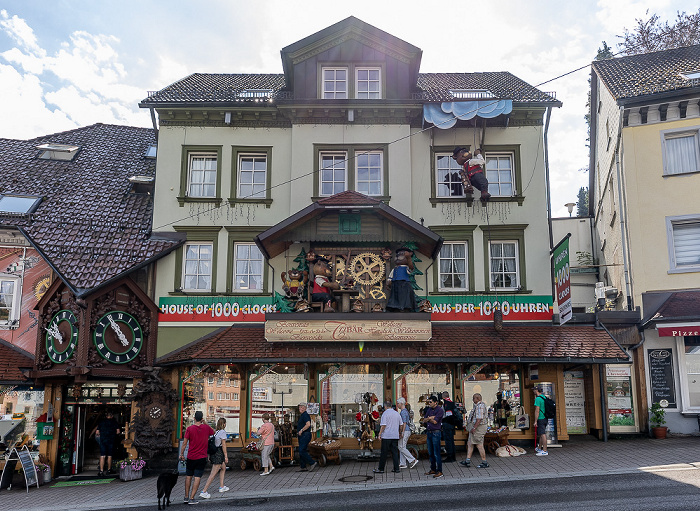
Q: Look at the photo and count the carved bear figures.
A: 4